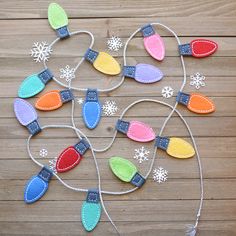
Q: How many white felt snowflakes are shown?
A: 11